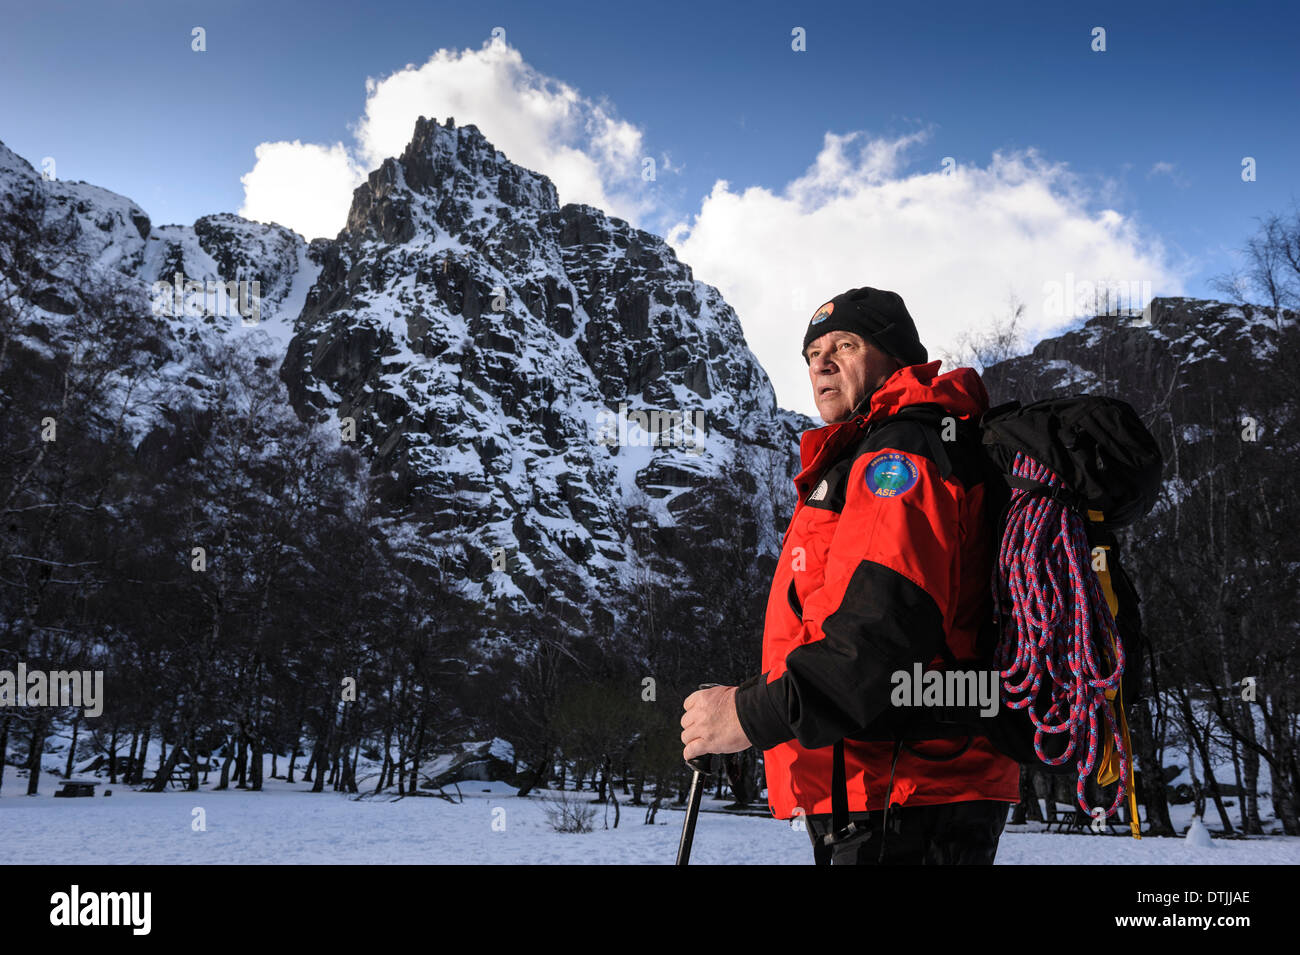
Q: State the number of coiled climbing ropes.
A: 1